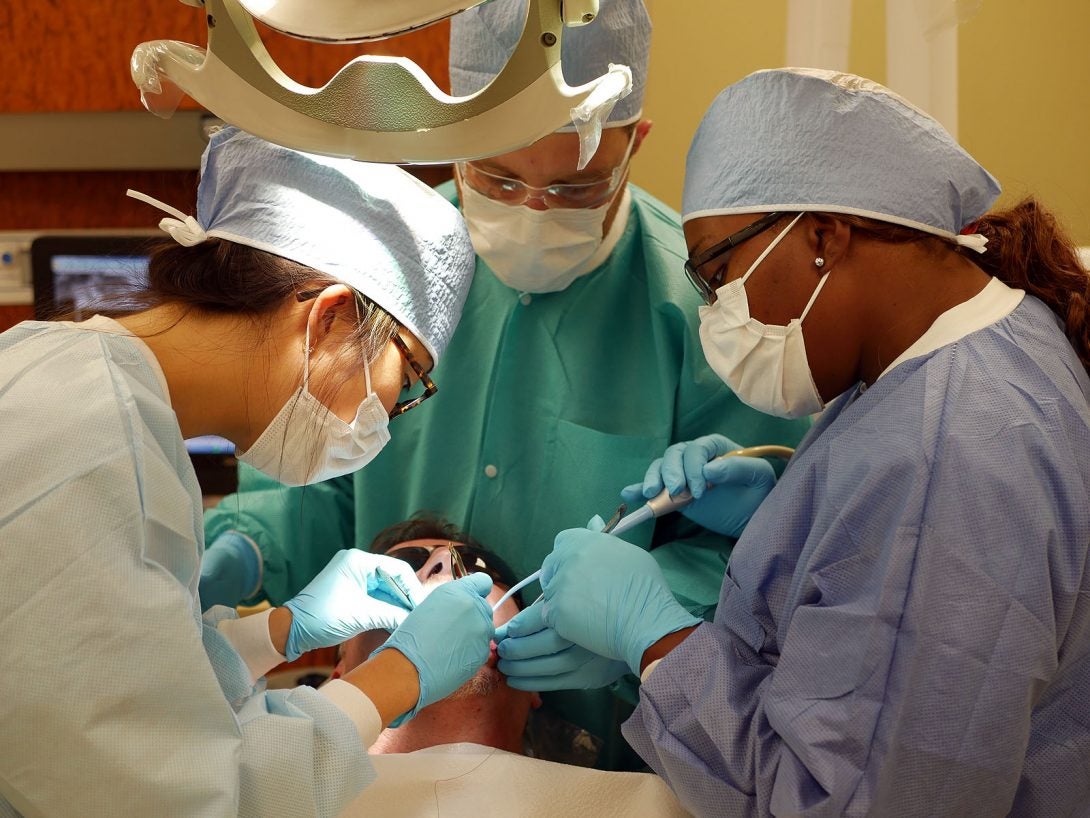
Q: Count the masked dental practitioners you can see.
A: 3